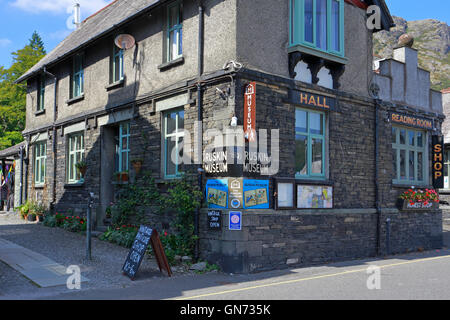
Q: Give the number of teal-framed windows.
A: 11